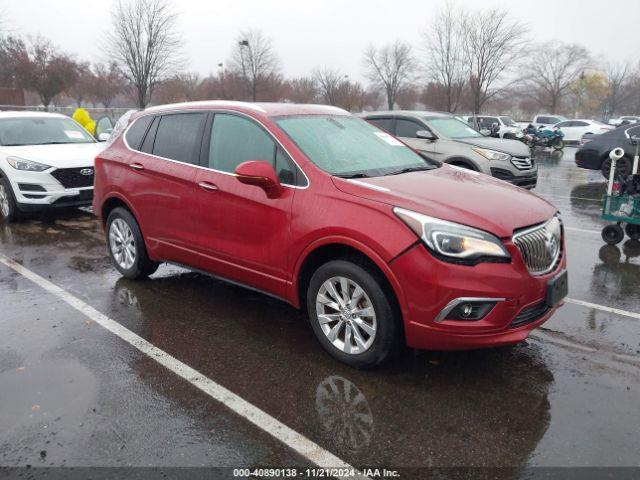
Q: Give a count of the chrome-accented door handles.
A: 2